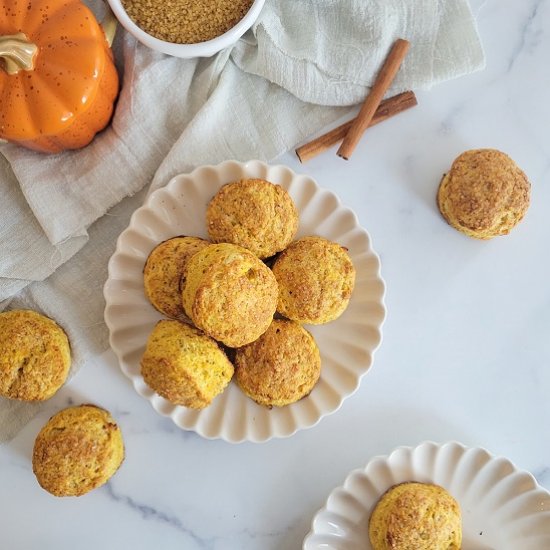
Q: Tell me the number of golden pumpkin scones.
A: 10